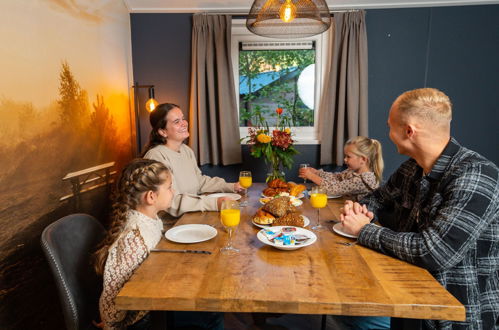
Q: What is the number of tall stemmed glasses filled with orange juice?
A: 3